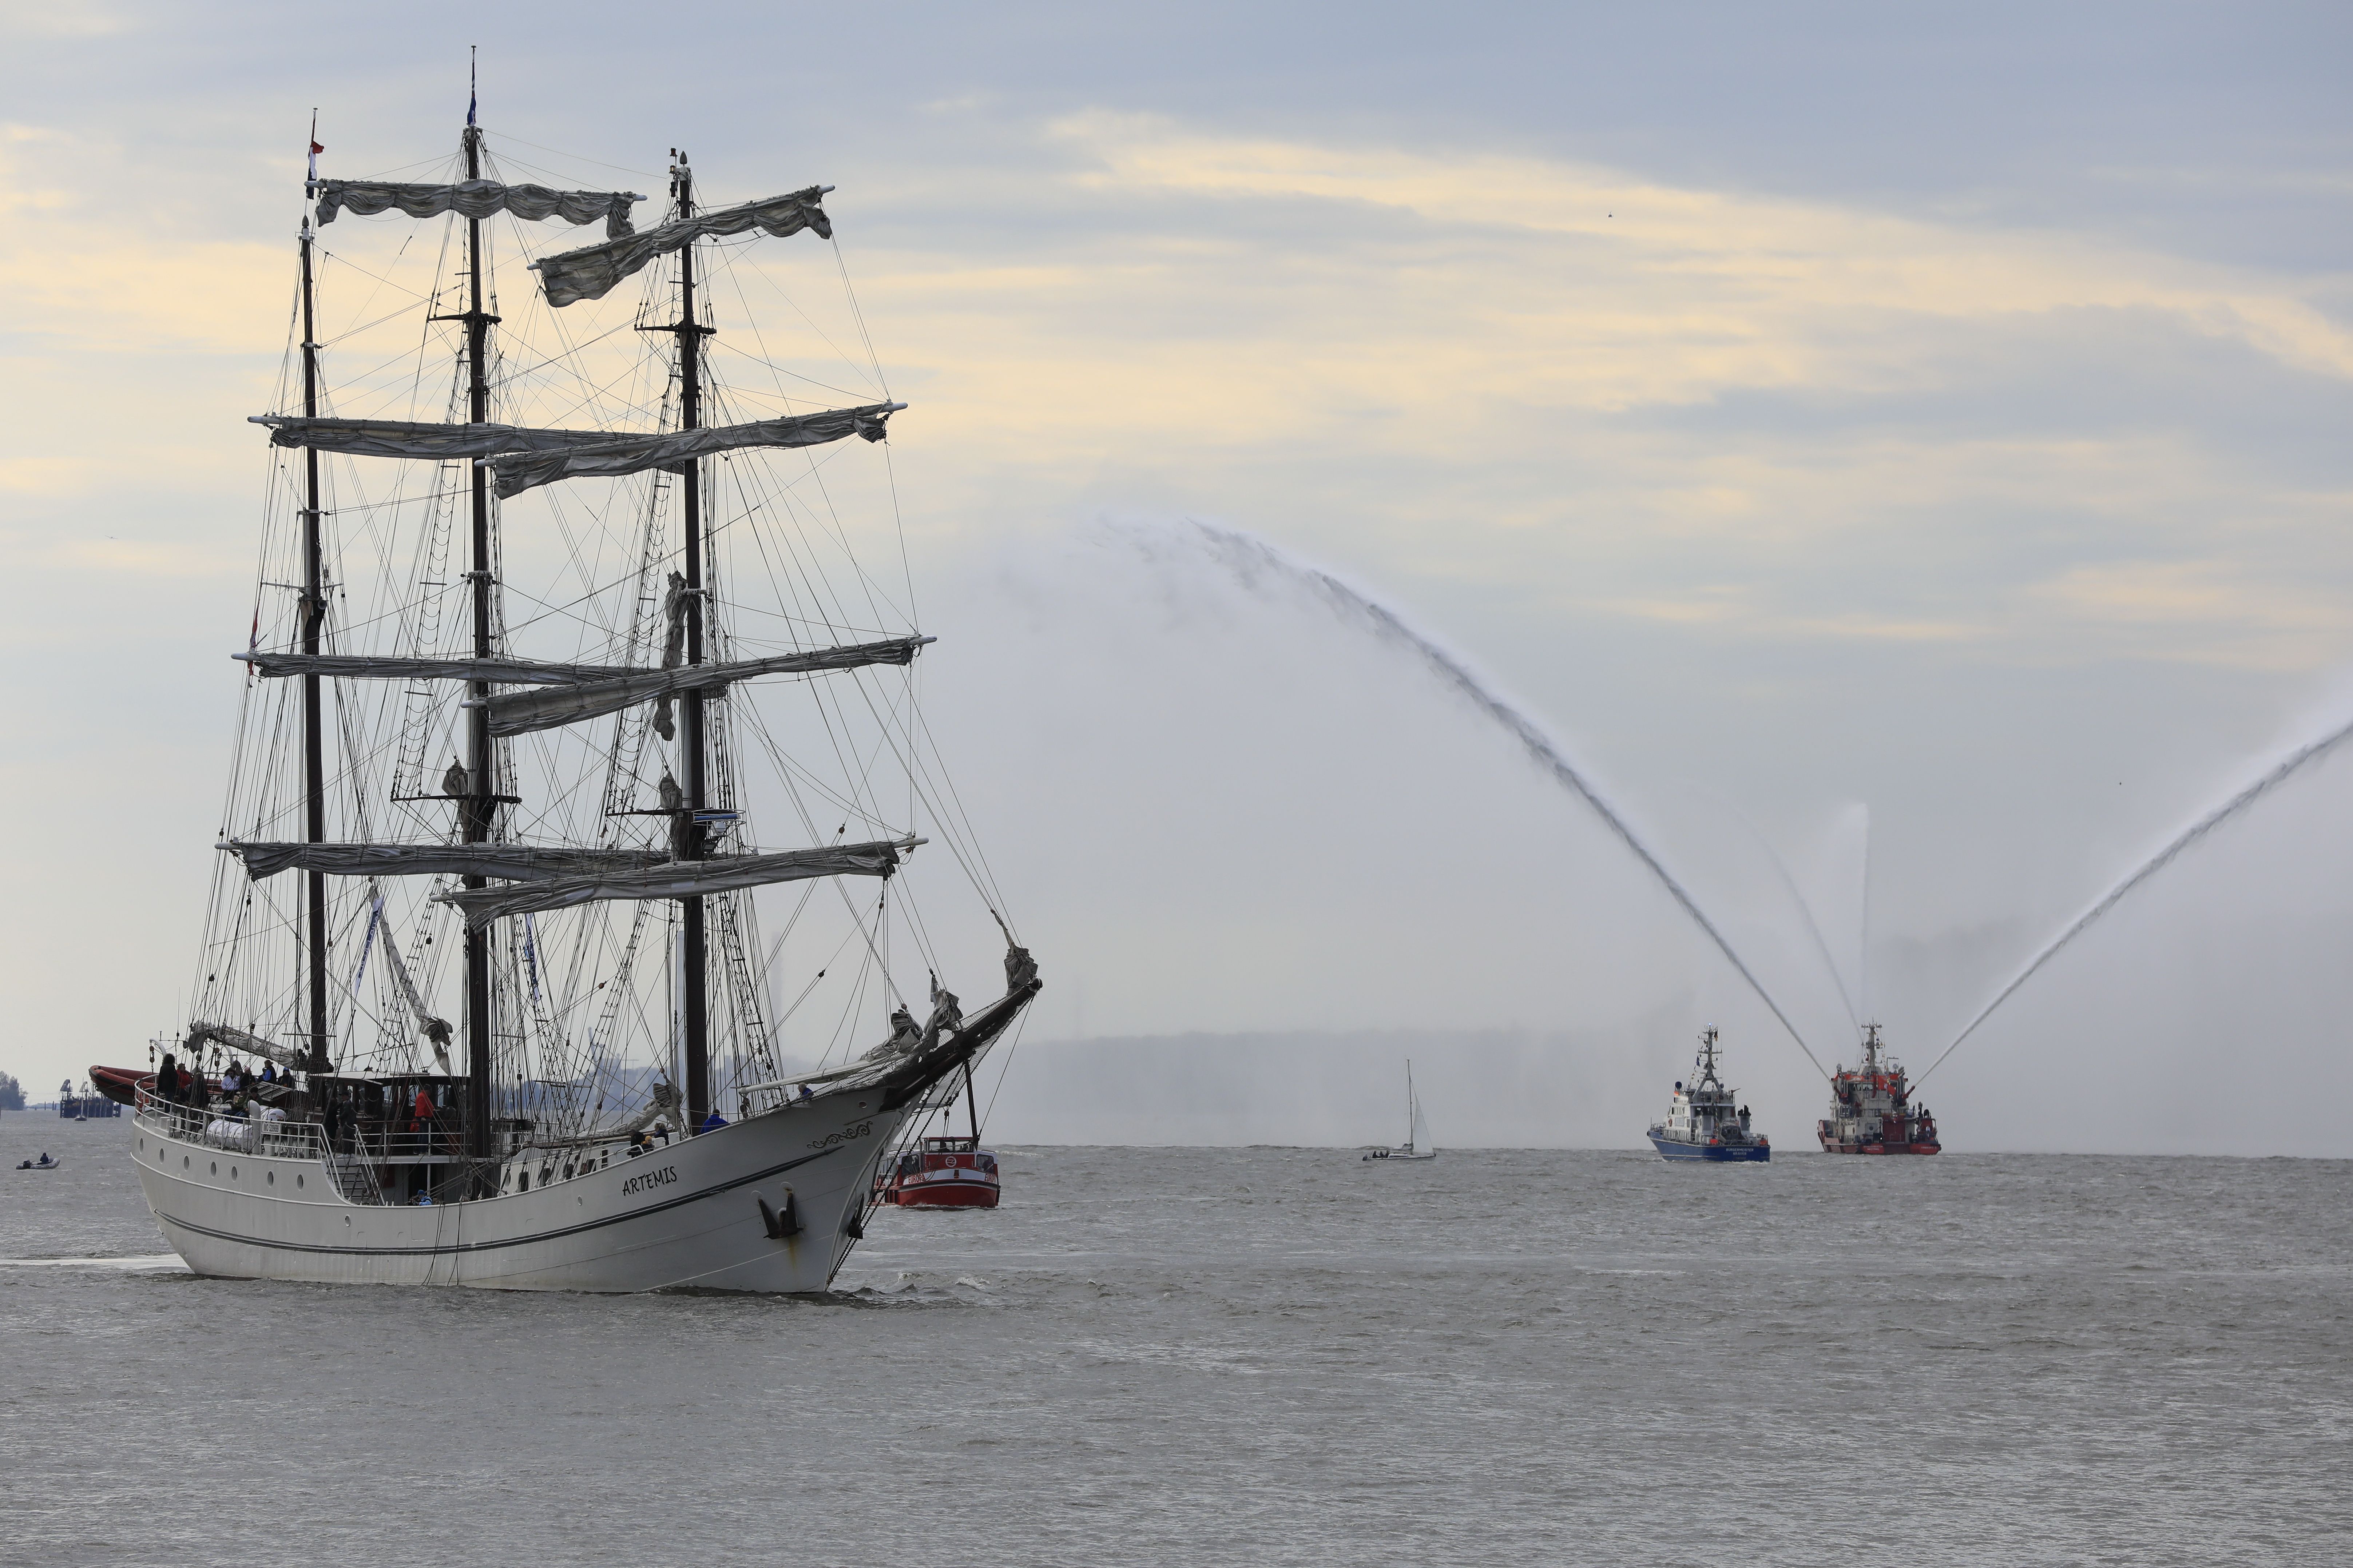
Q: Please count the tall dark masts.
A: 3